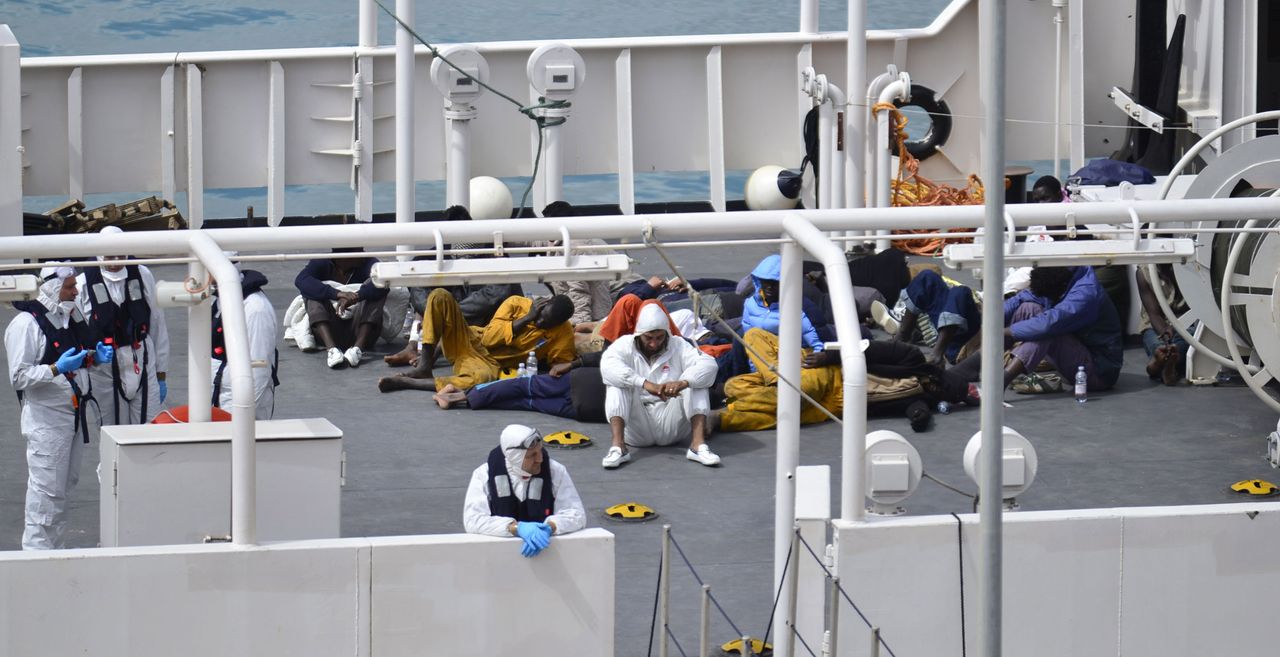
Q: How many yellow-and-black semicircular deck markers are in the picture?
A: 4